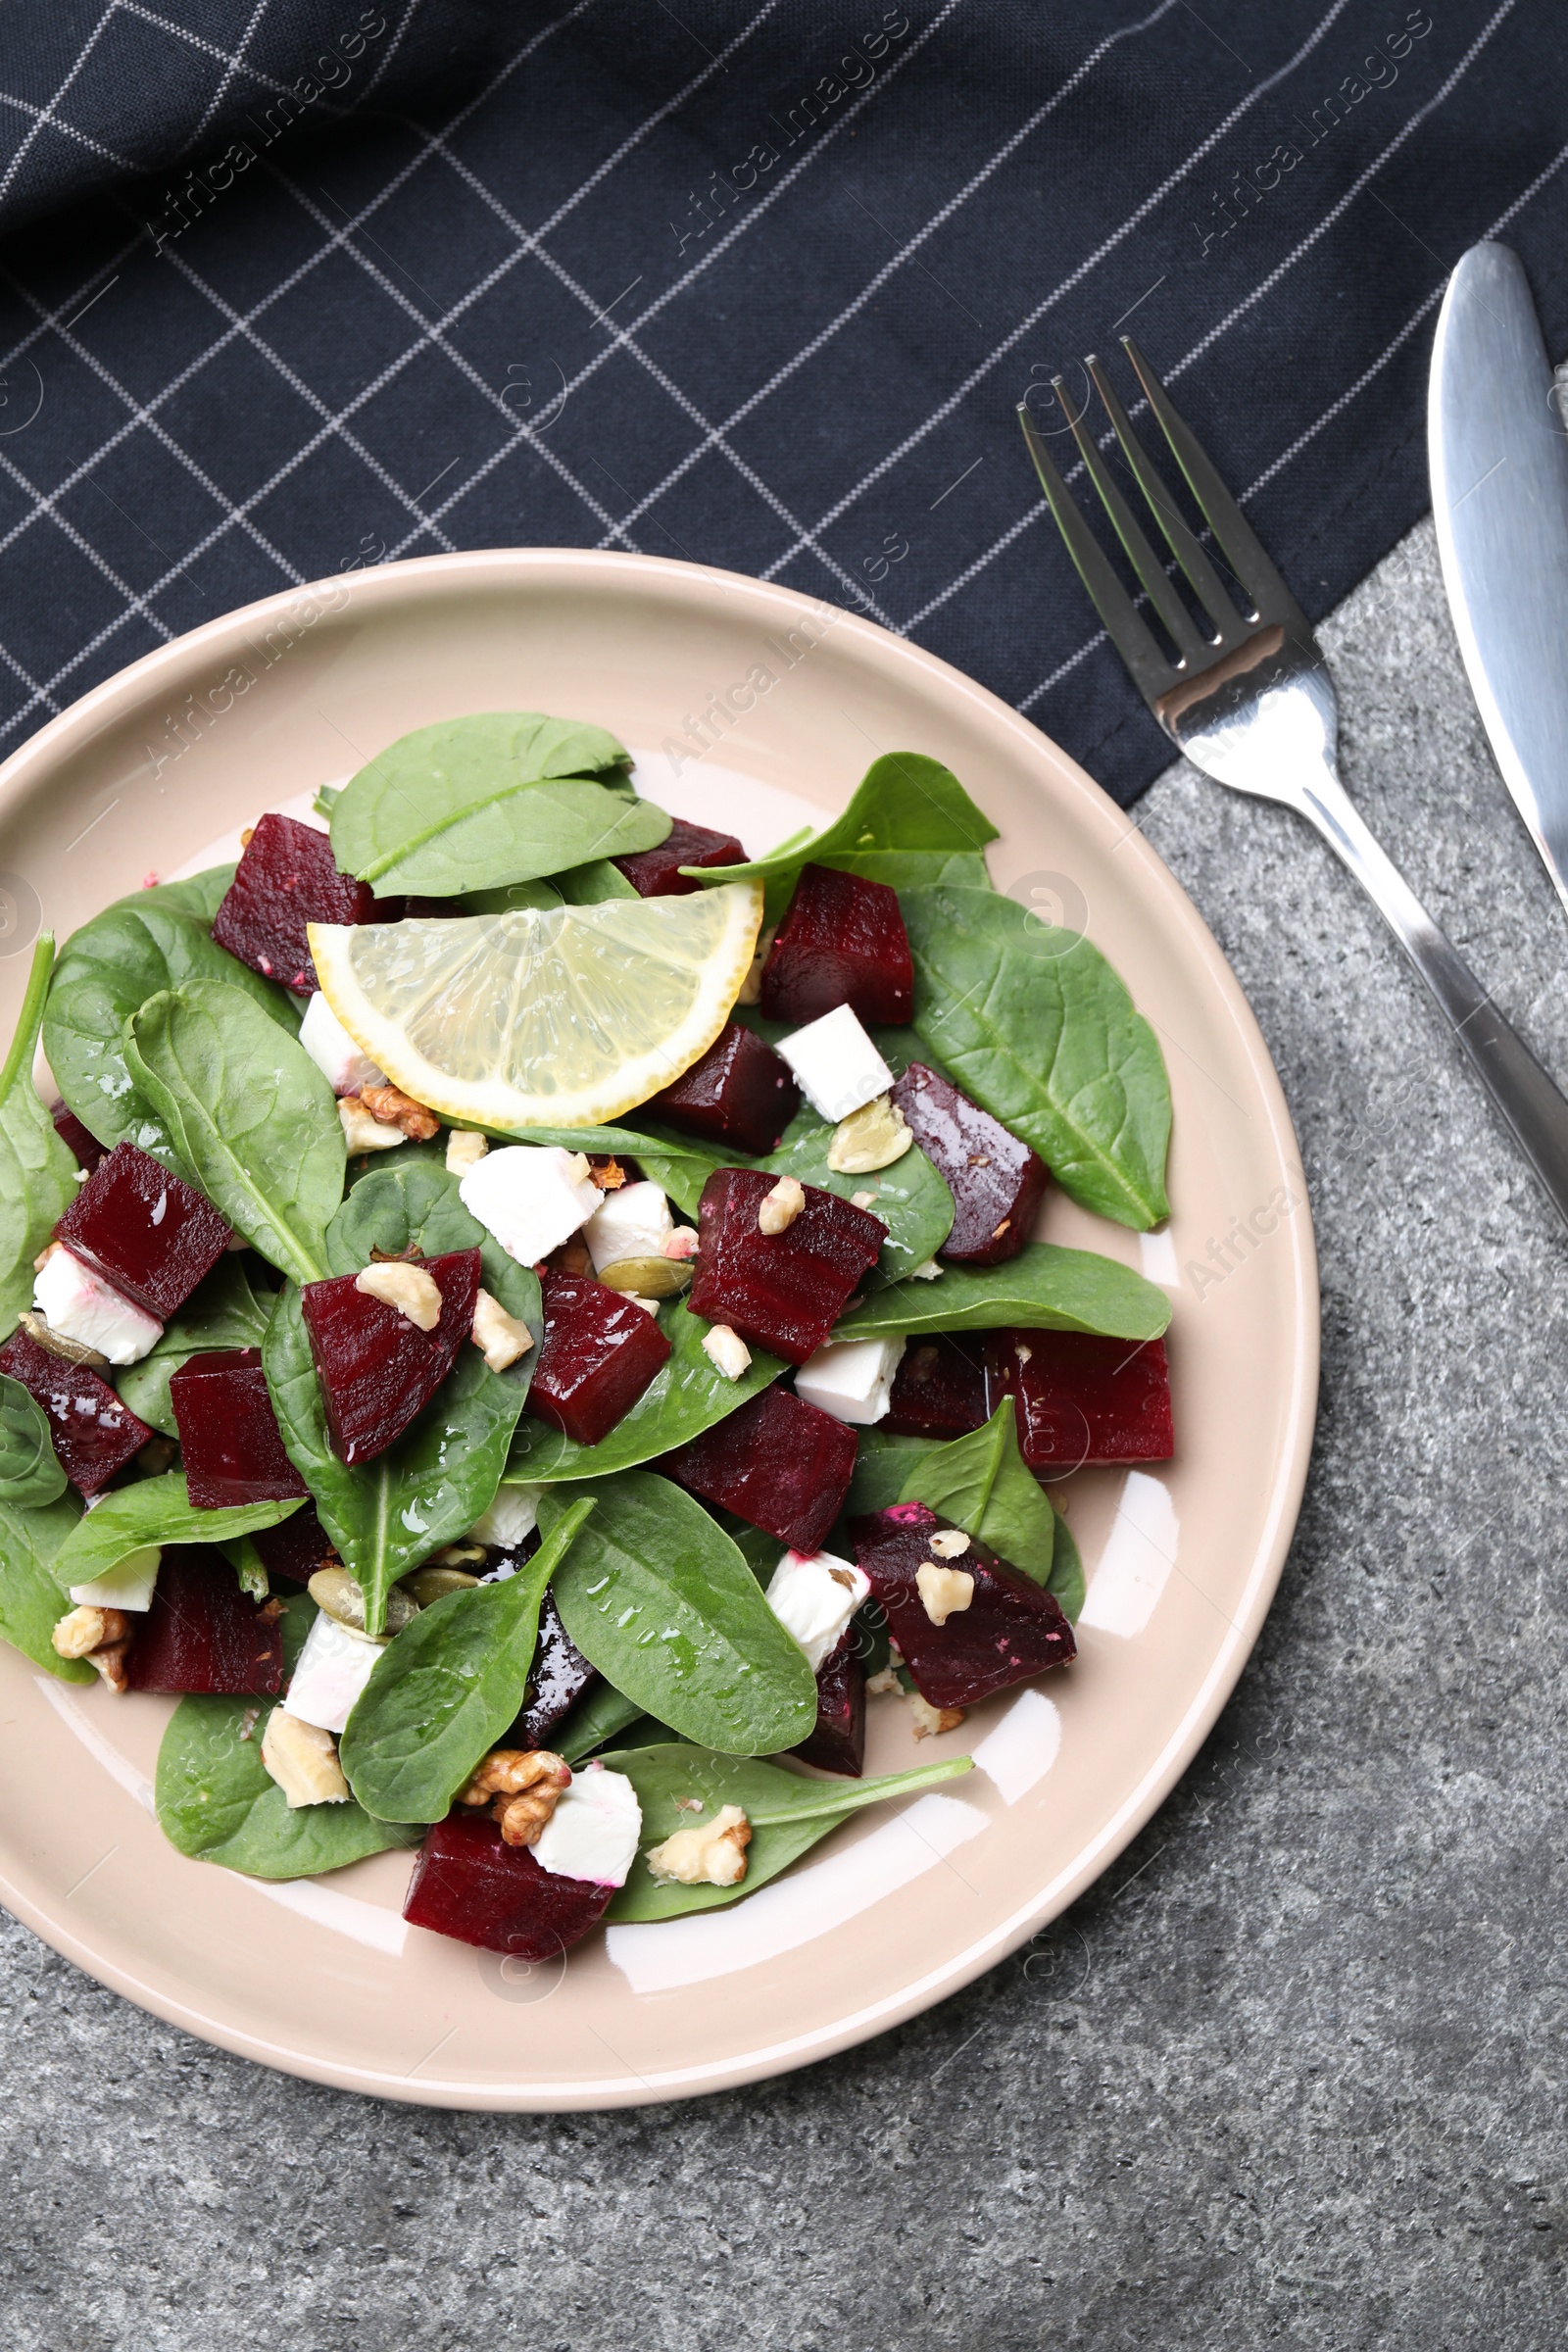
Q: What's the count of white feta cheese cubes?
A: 11